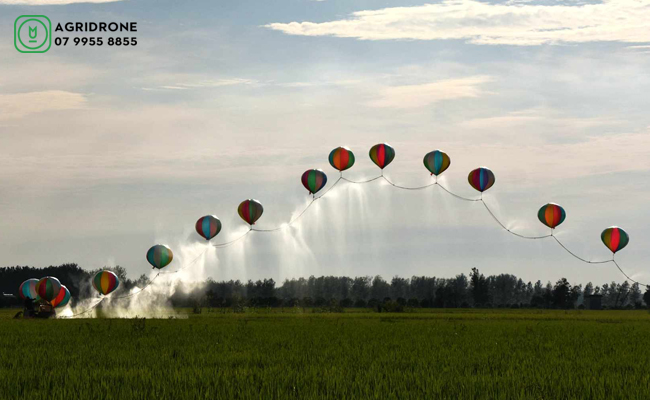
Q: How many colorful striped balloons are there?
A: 14